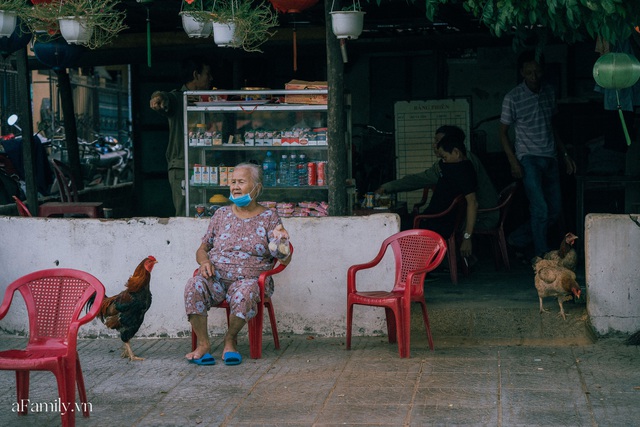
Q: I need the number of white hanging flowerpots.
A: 5